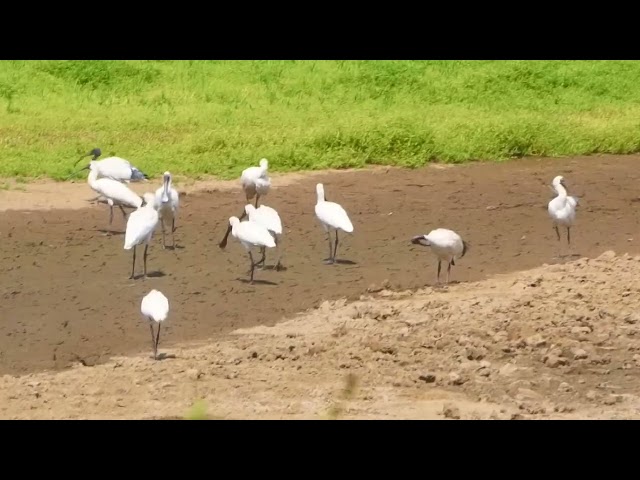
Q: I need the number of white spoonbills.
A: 9